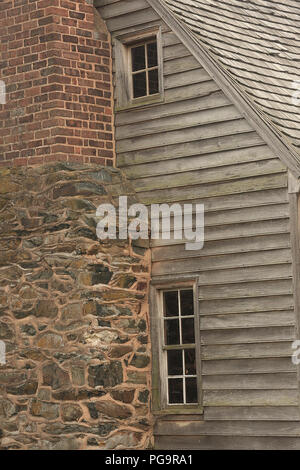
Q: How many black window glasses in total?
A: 12